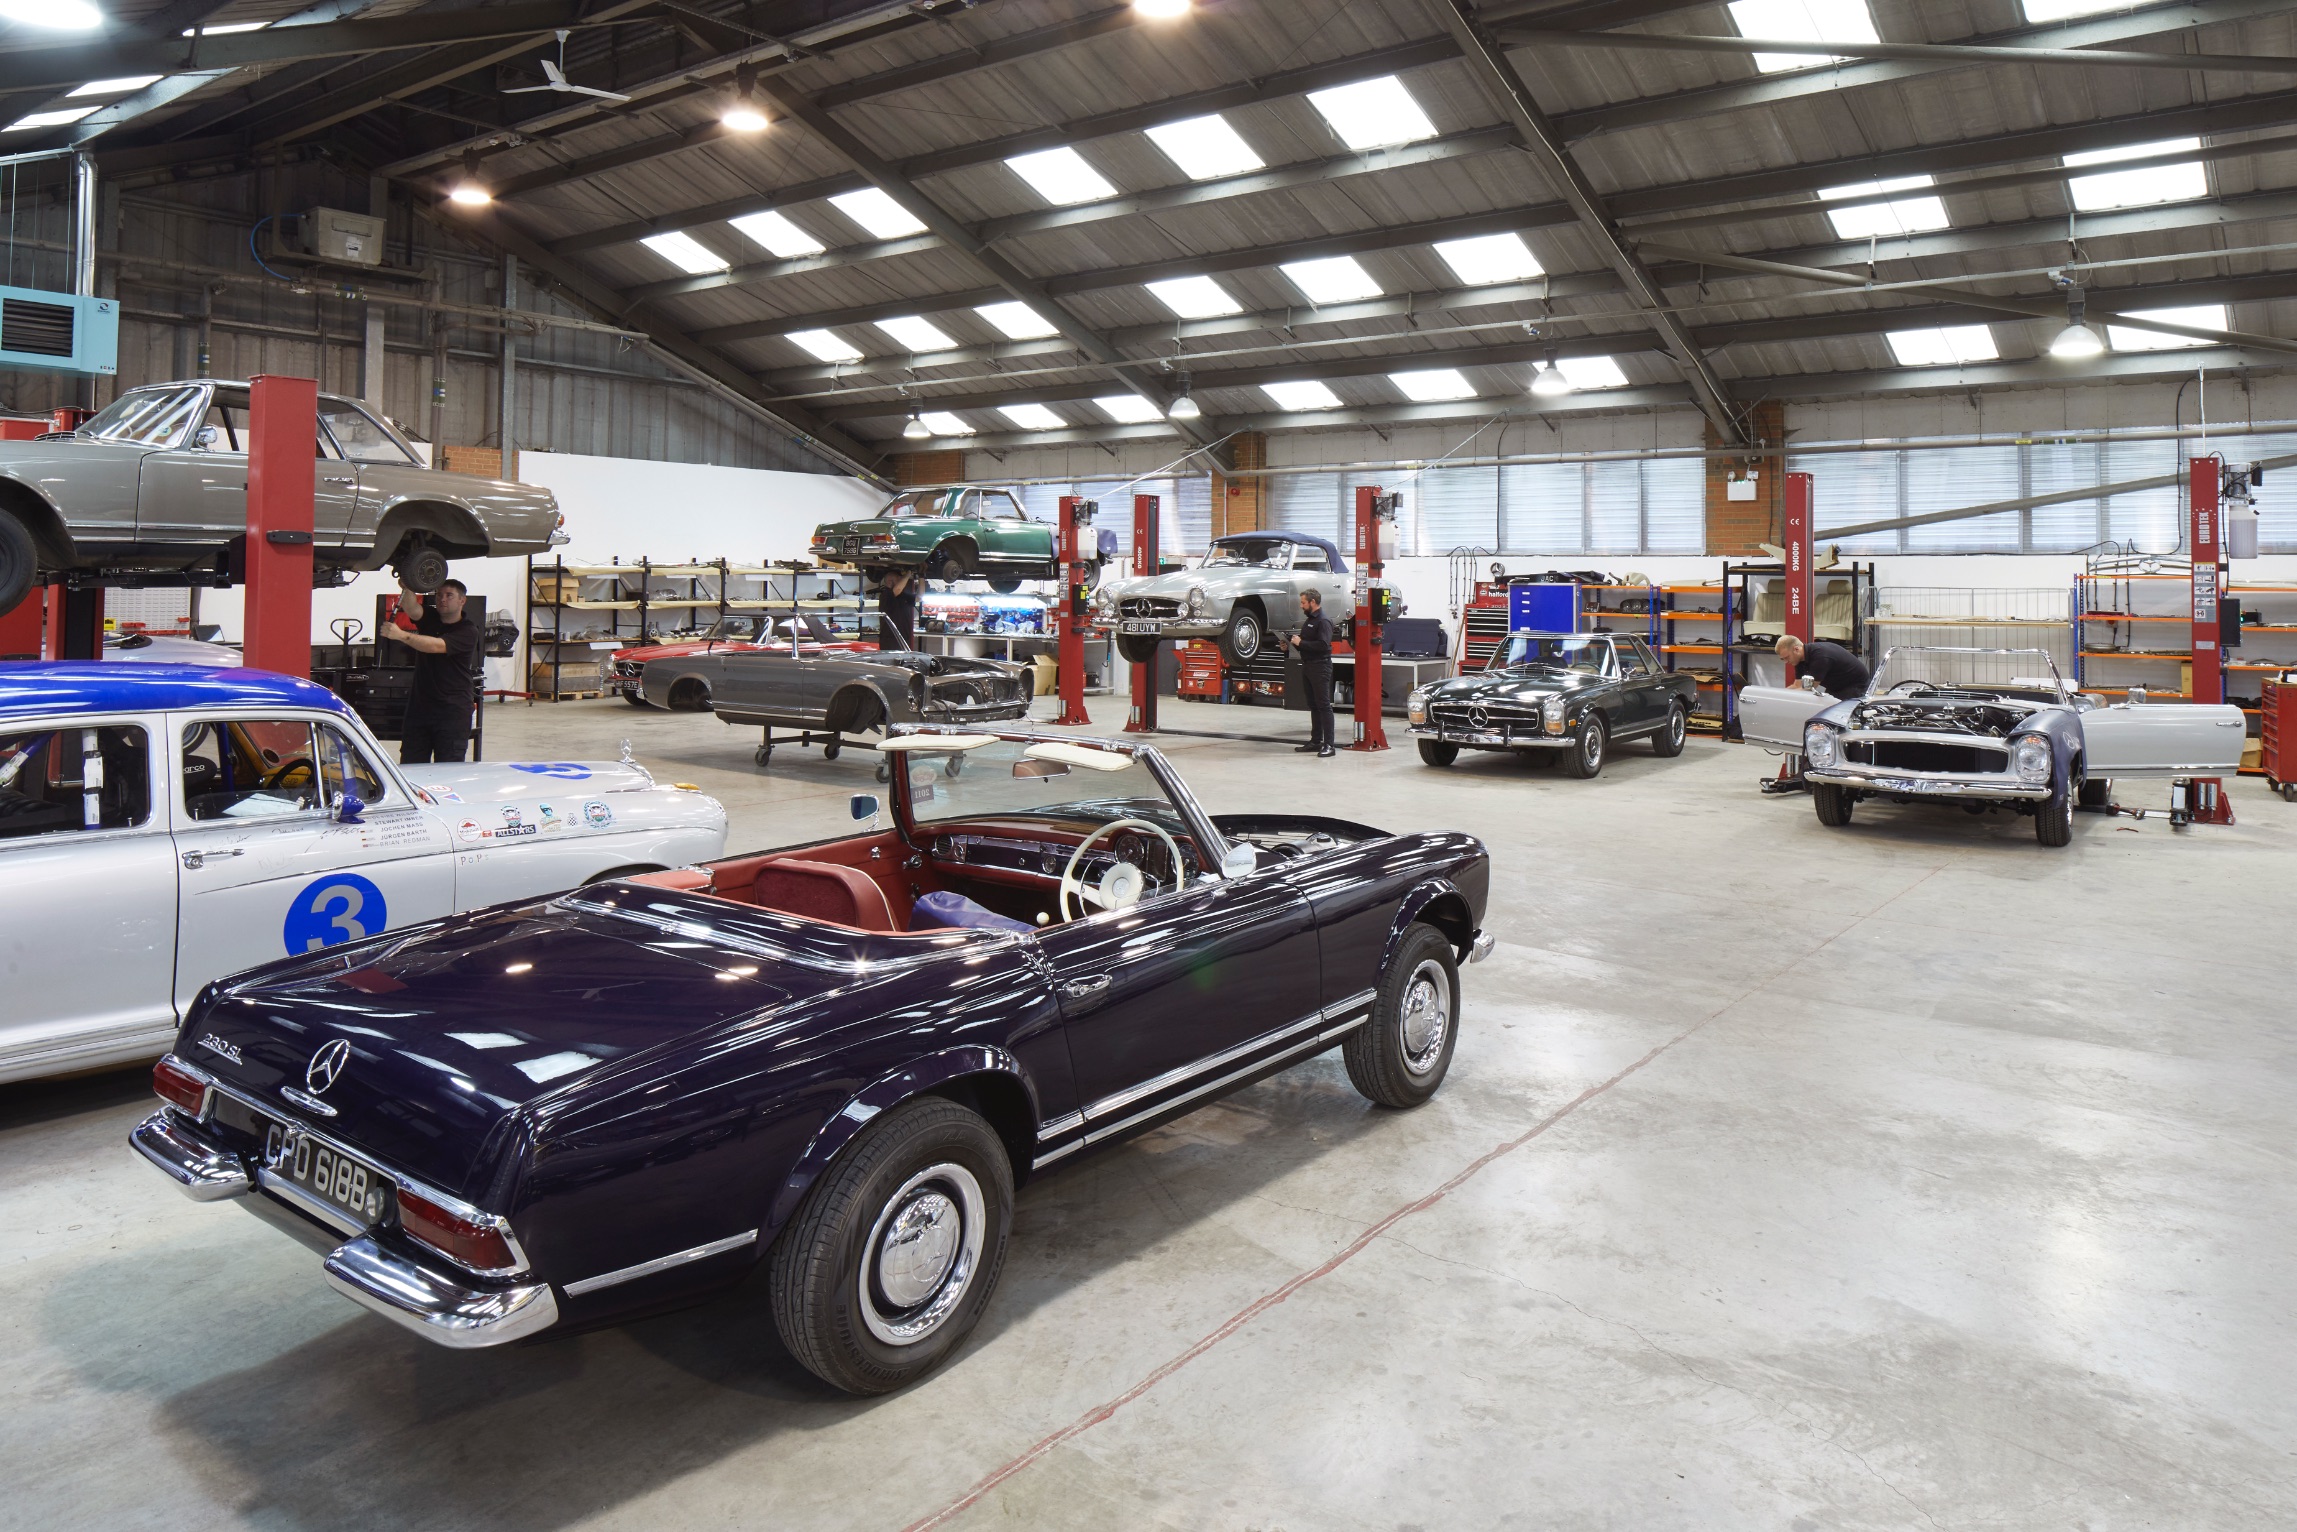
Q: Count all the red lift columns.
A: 8